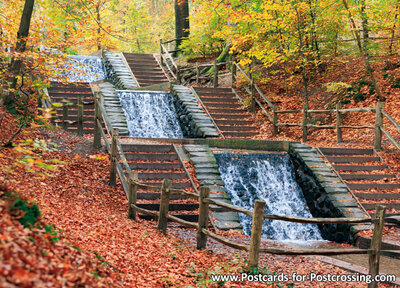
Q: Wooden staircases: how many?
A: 5